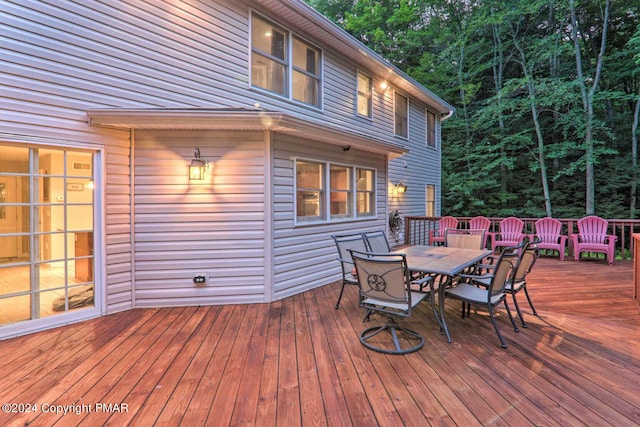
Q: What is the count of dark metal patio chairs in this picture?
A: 6